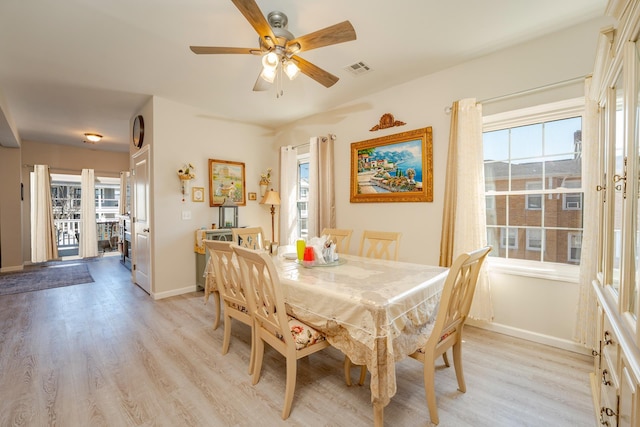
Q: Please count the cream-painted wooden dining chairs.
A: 6